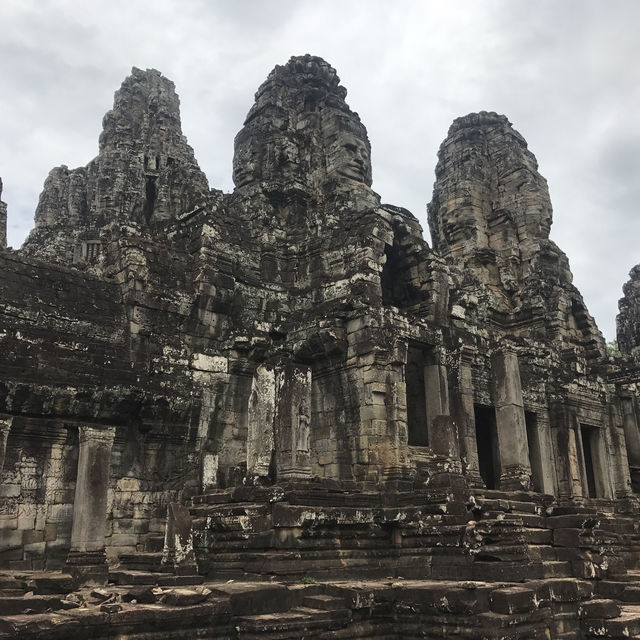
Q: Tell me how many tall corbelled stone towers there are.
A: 3